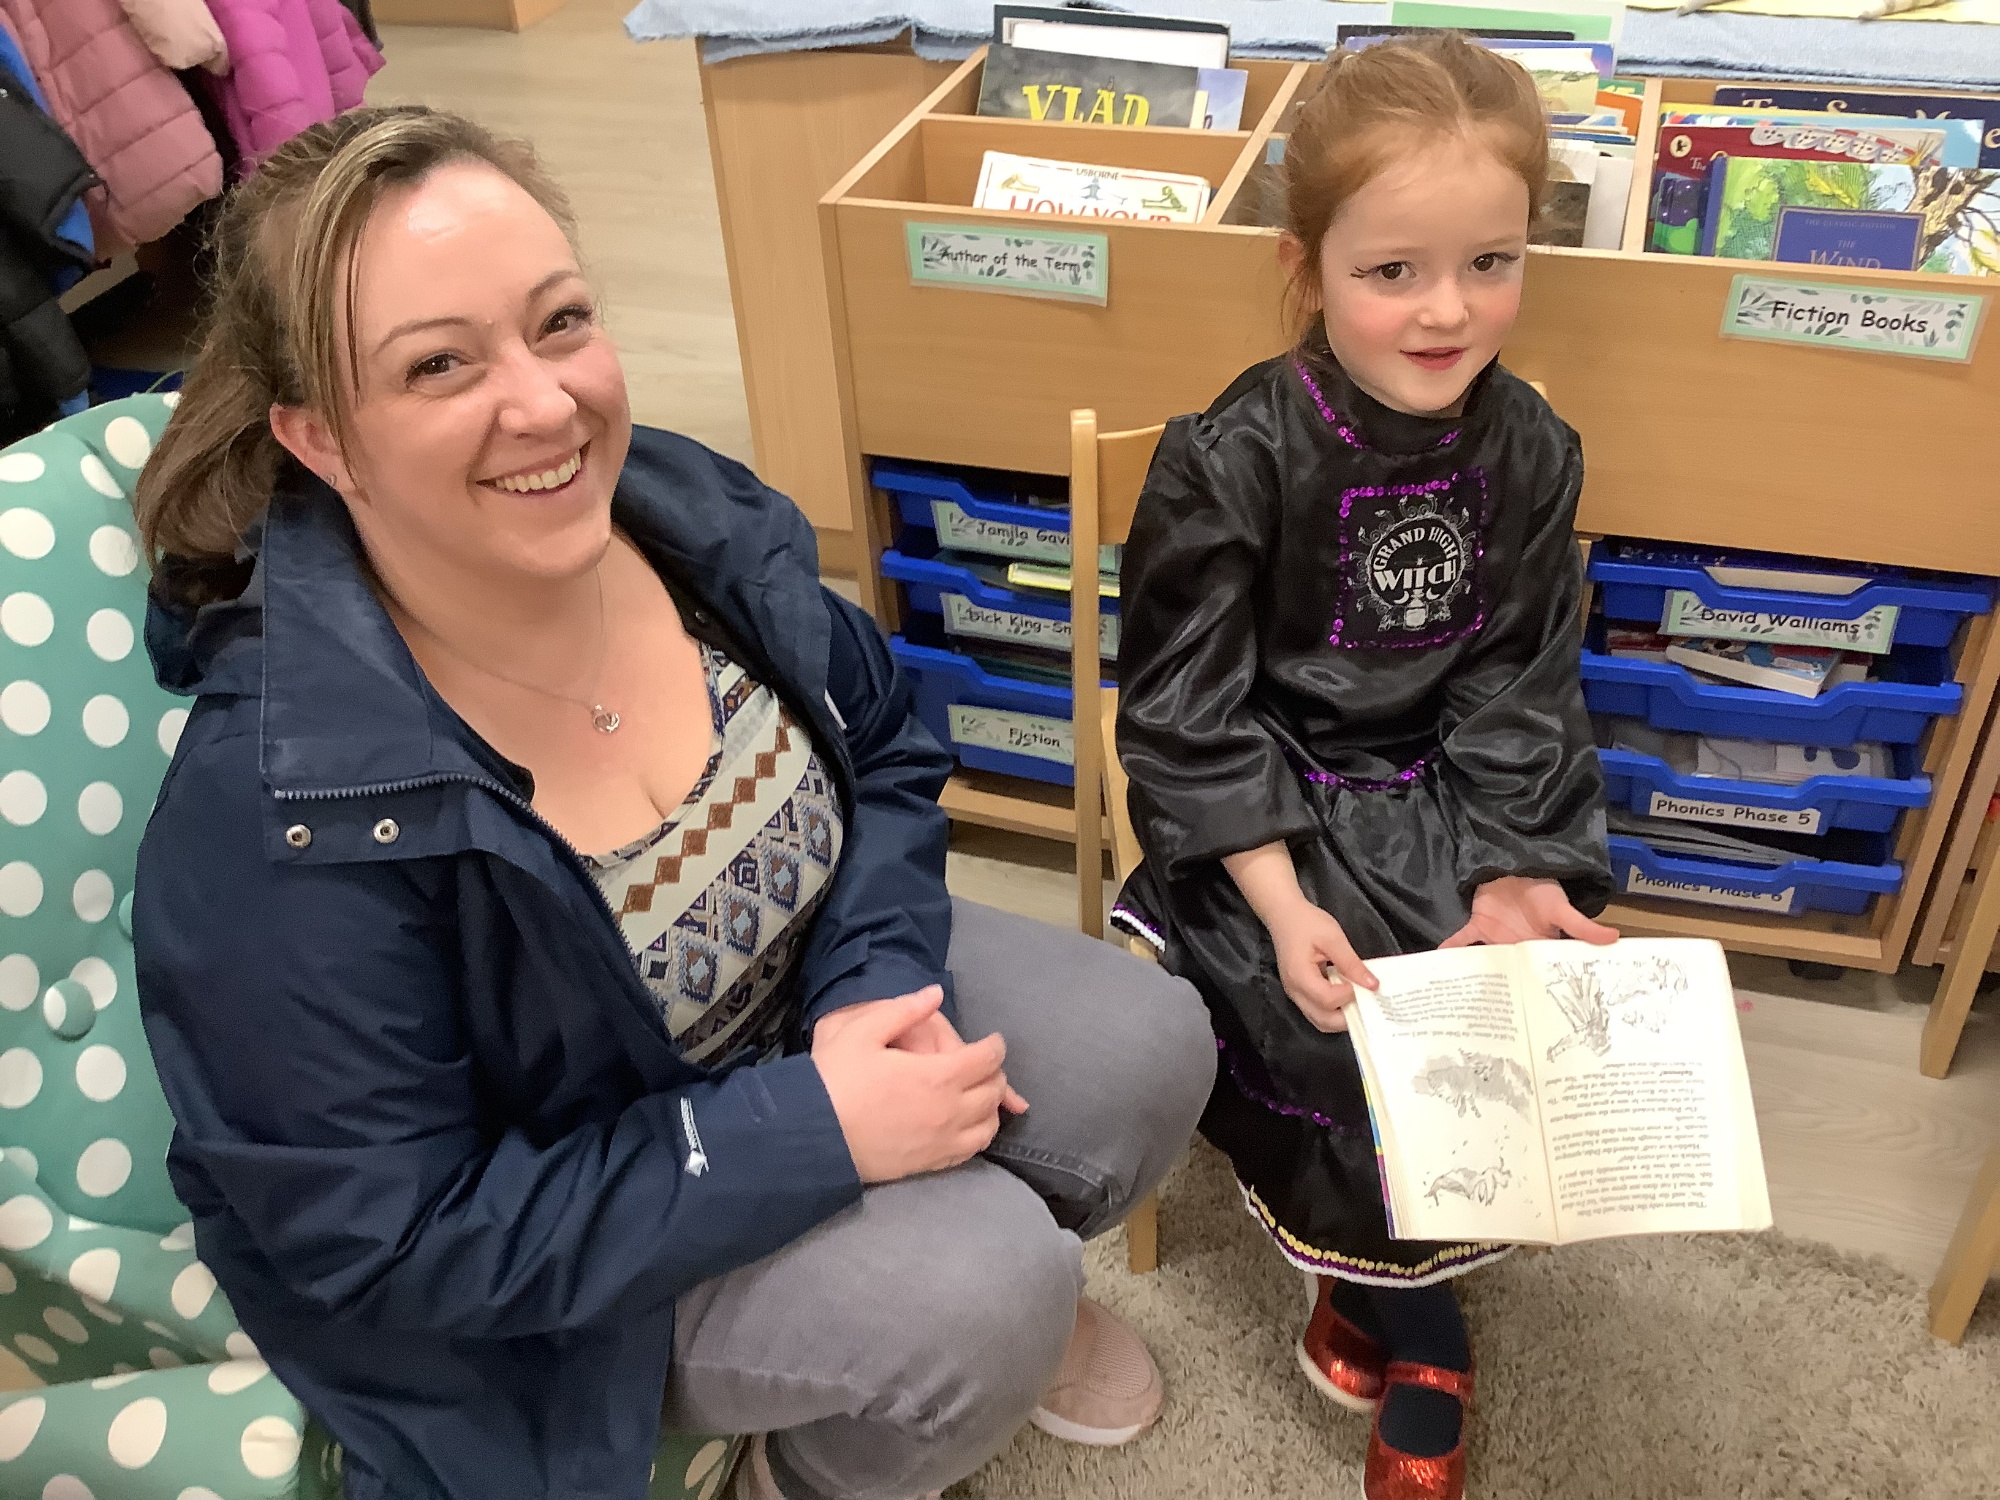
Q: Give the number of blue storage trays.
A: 7